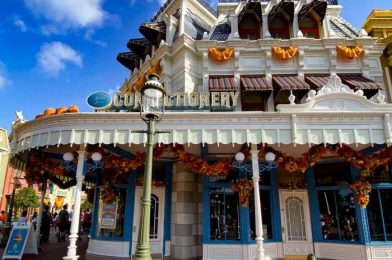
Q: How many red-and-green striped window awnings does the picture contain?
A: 5